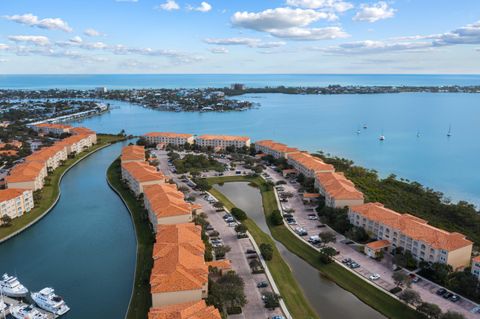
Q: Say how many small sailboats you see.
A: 5